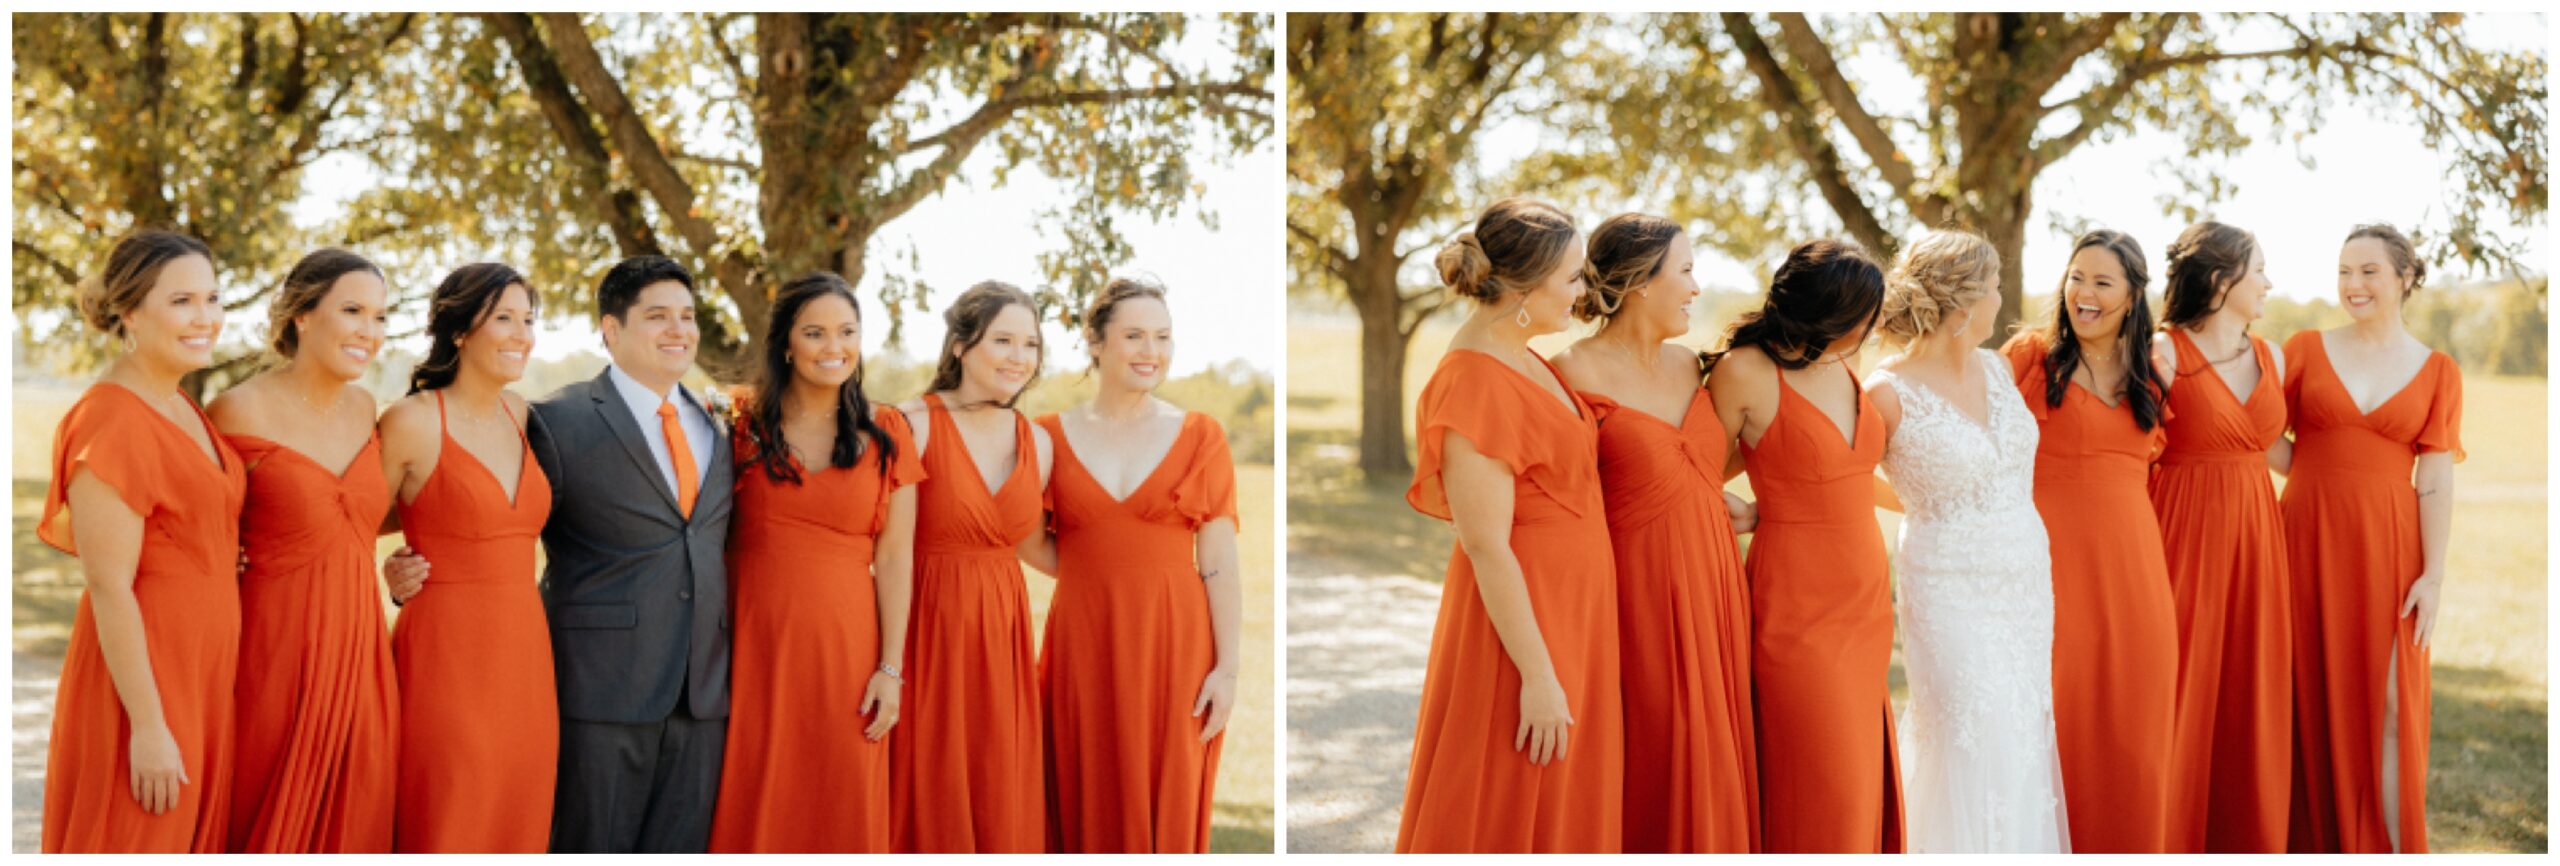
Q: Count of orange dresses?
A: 12